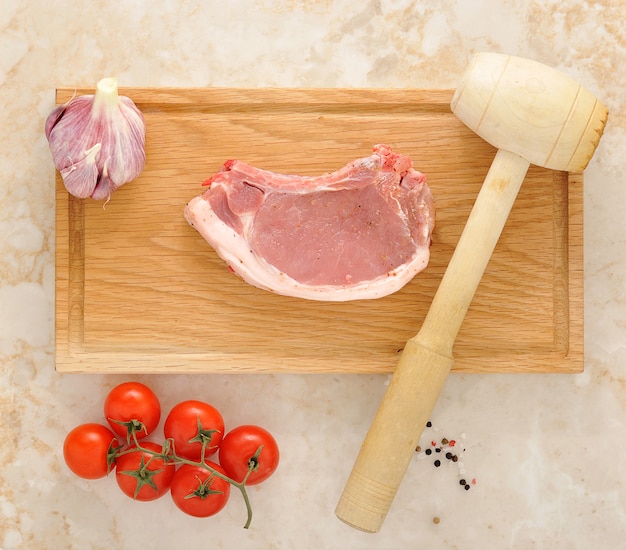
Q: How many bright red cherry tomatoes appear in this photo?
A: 6